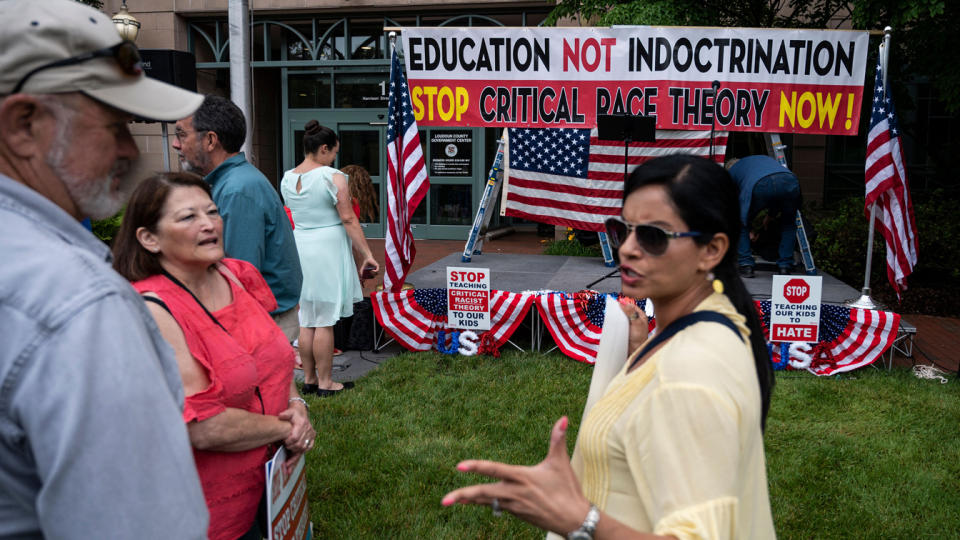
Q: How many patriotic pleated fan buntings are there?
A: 3